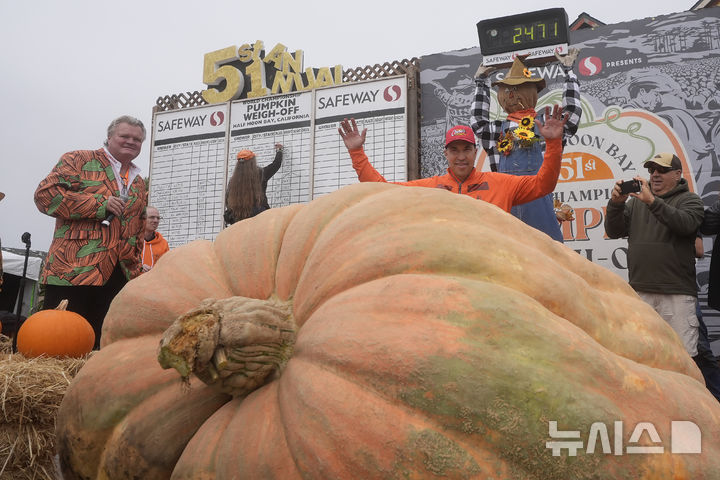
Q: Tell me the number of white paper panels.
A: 3